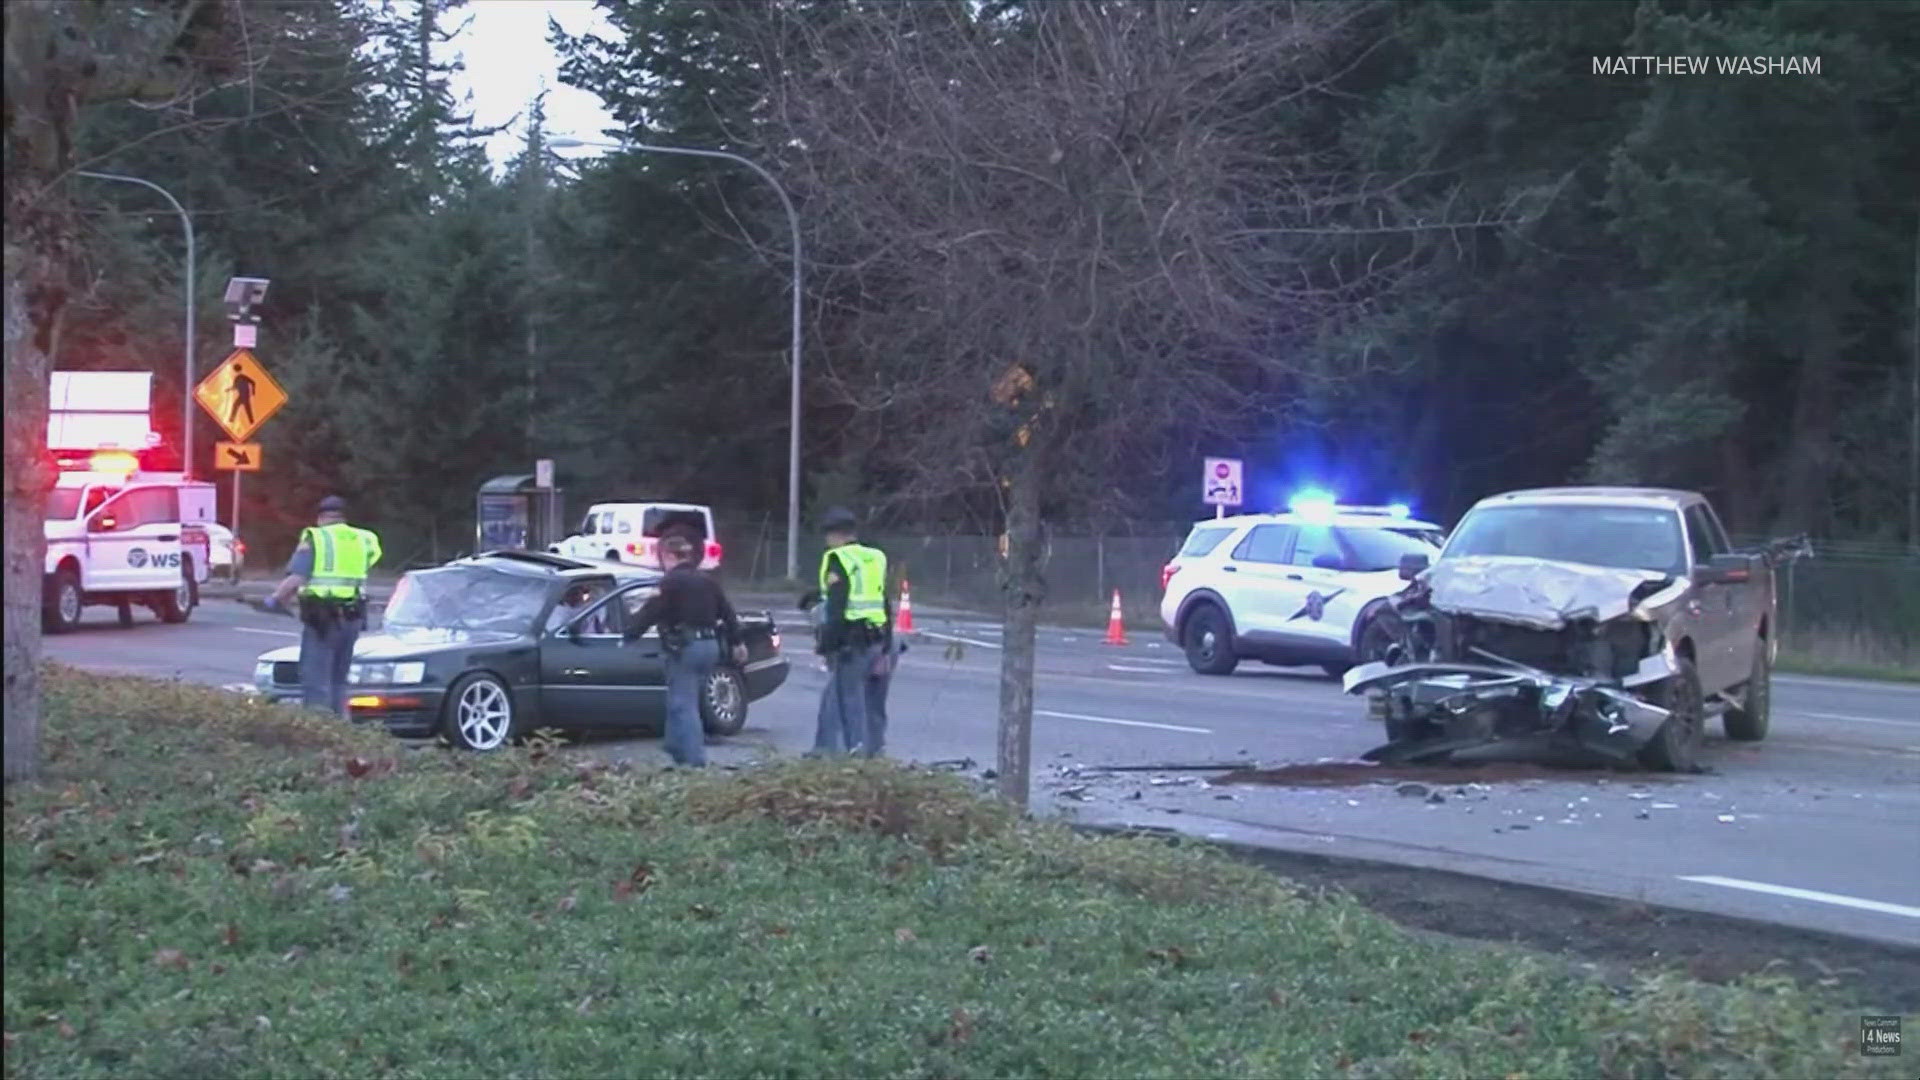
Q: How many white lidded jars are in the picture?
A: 0